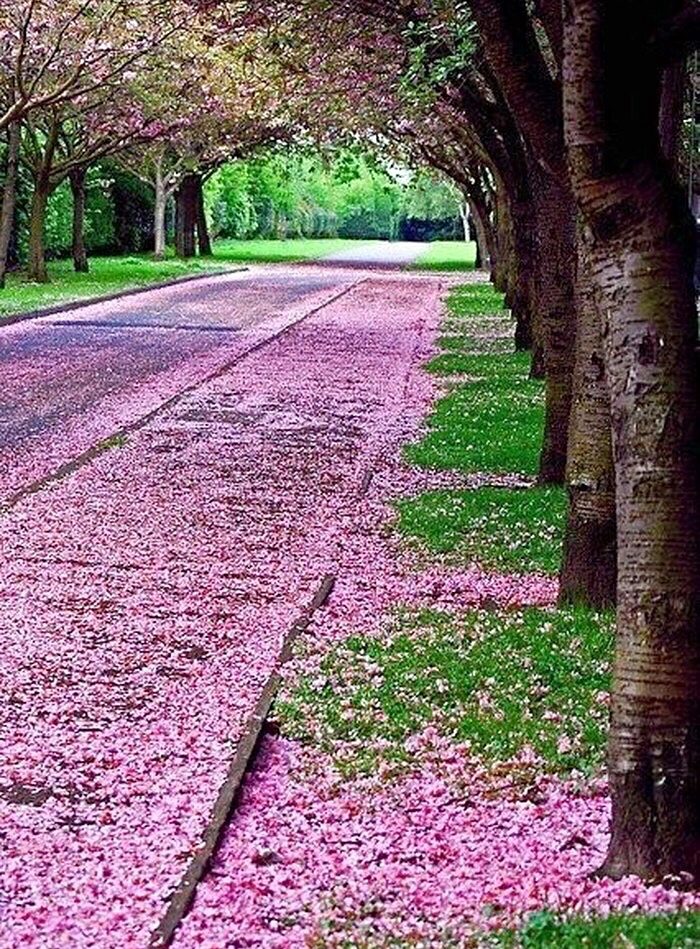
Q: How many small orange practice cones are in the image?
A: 0